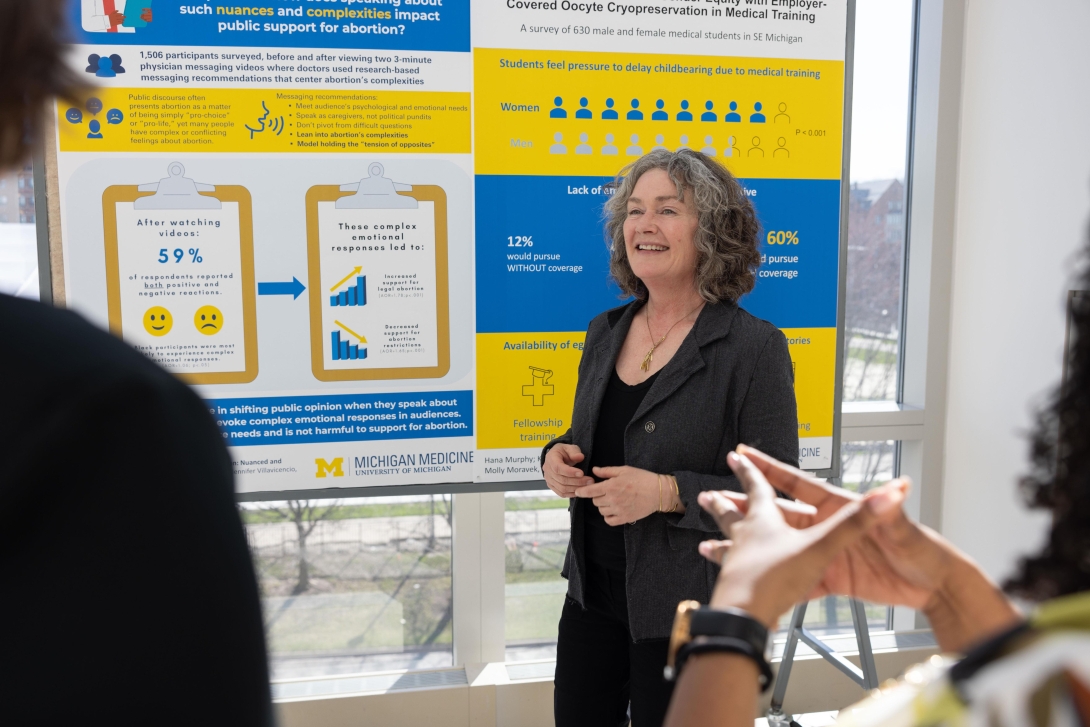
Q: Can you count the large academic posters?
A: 2